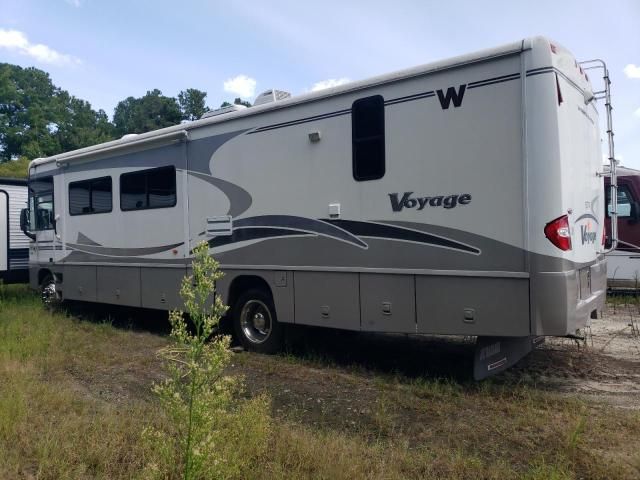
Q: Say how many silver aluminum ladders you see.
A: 1